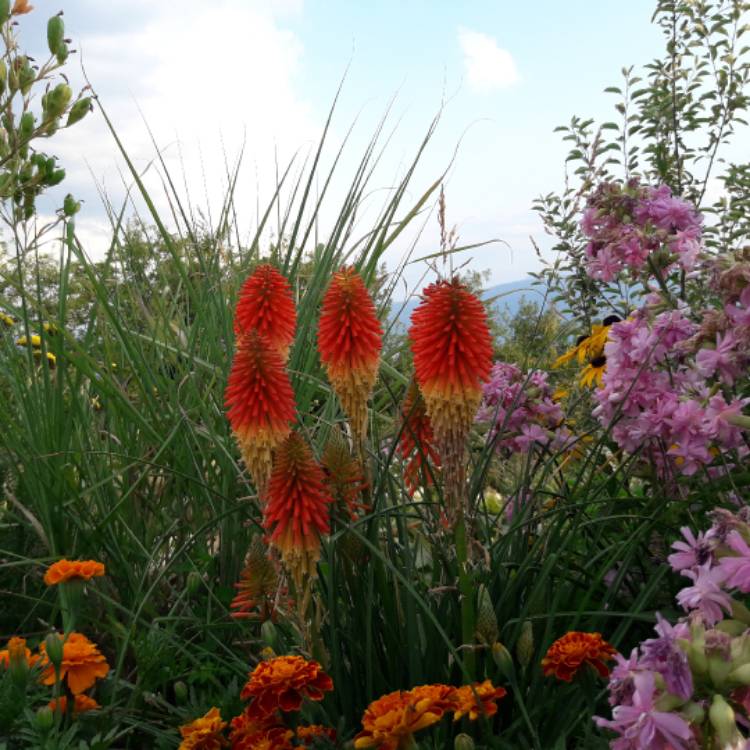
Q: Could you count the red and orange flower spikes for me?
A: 8